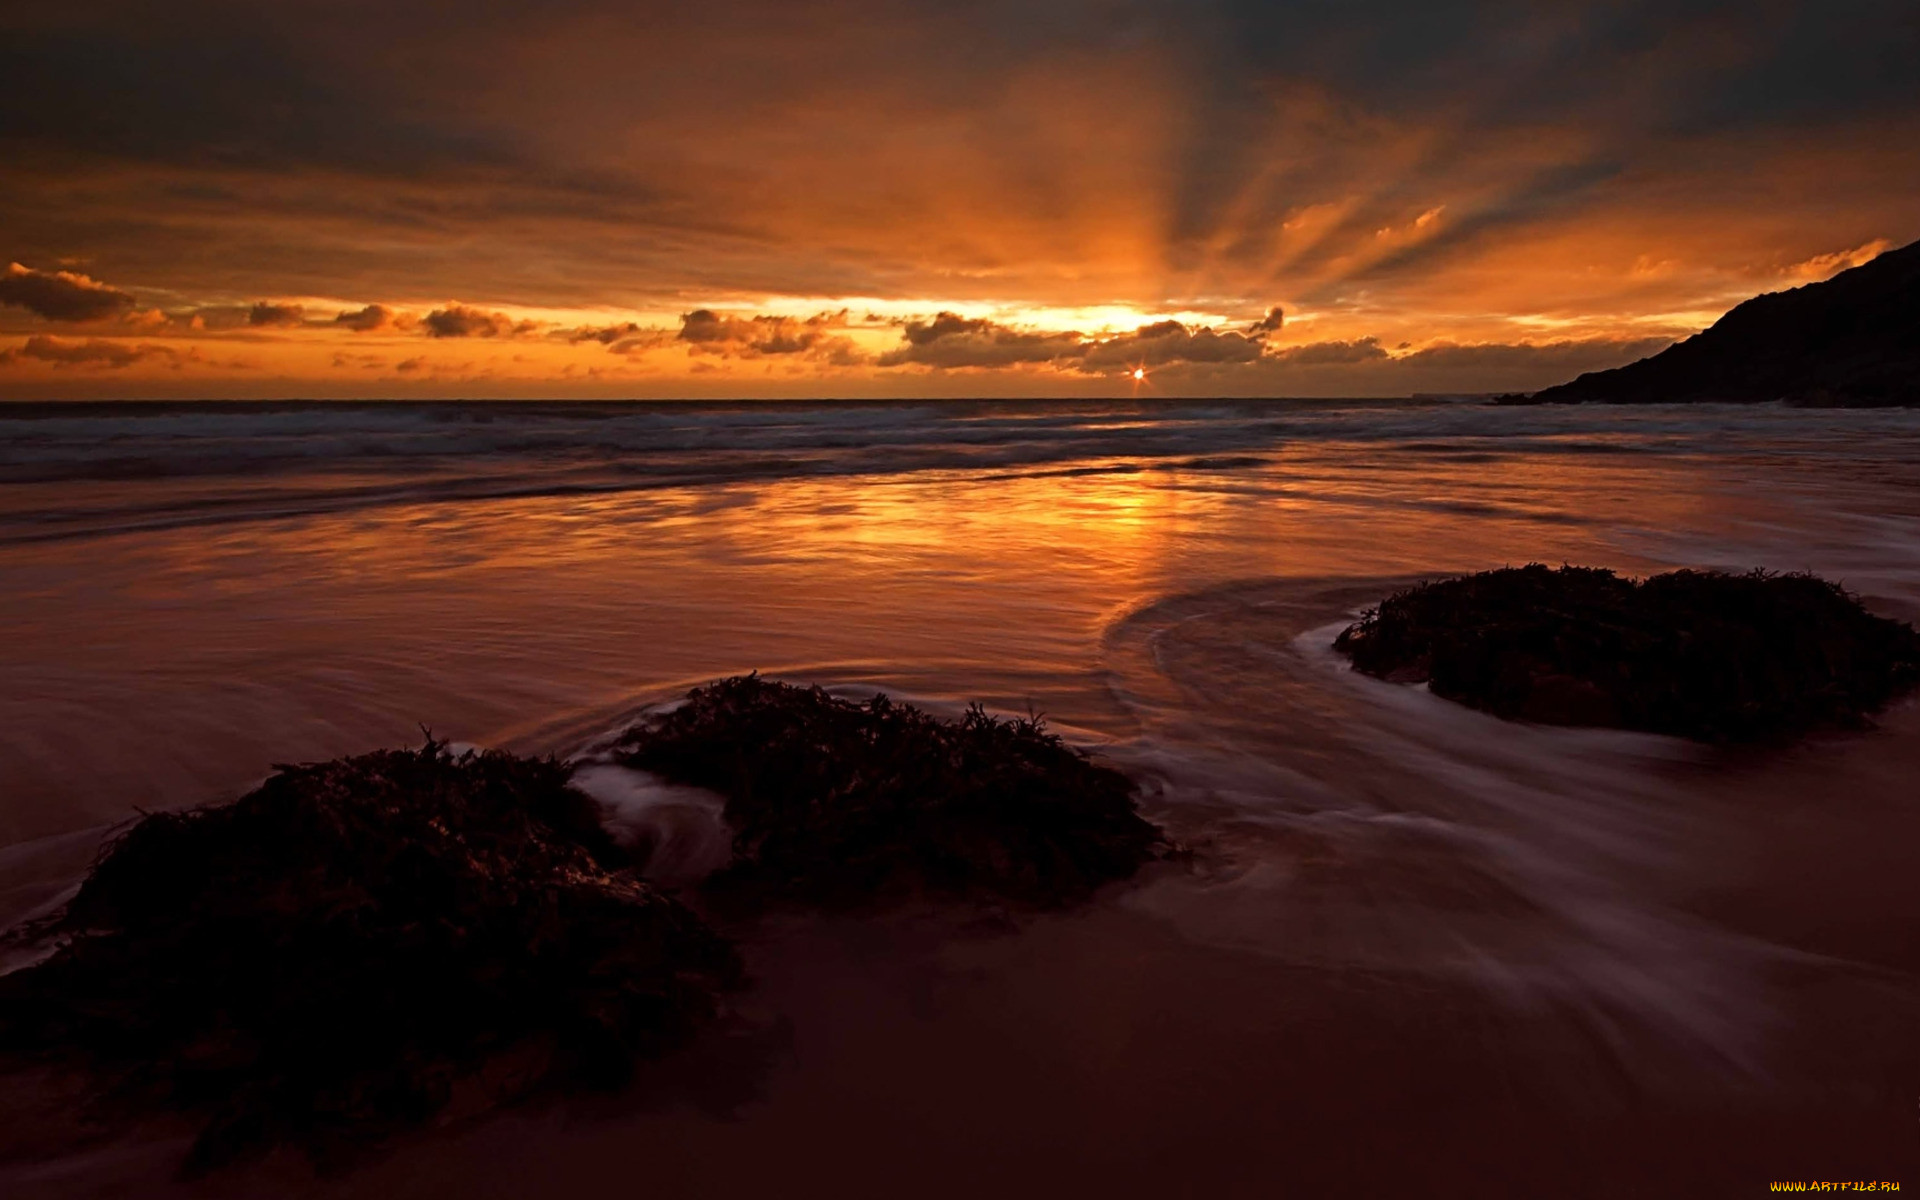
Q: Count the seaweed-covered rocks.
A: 3